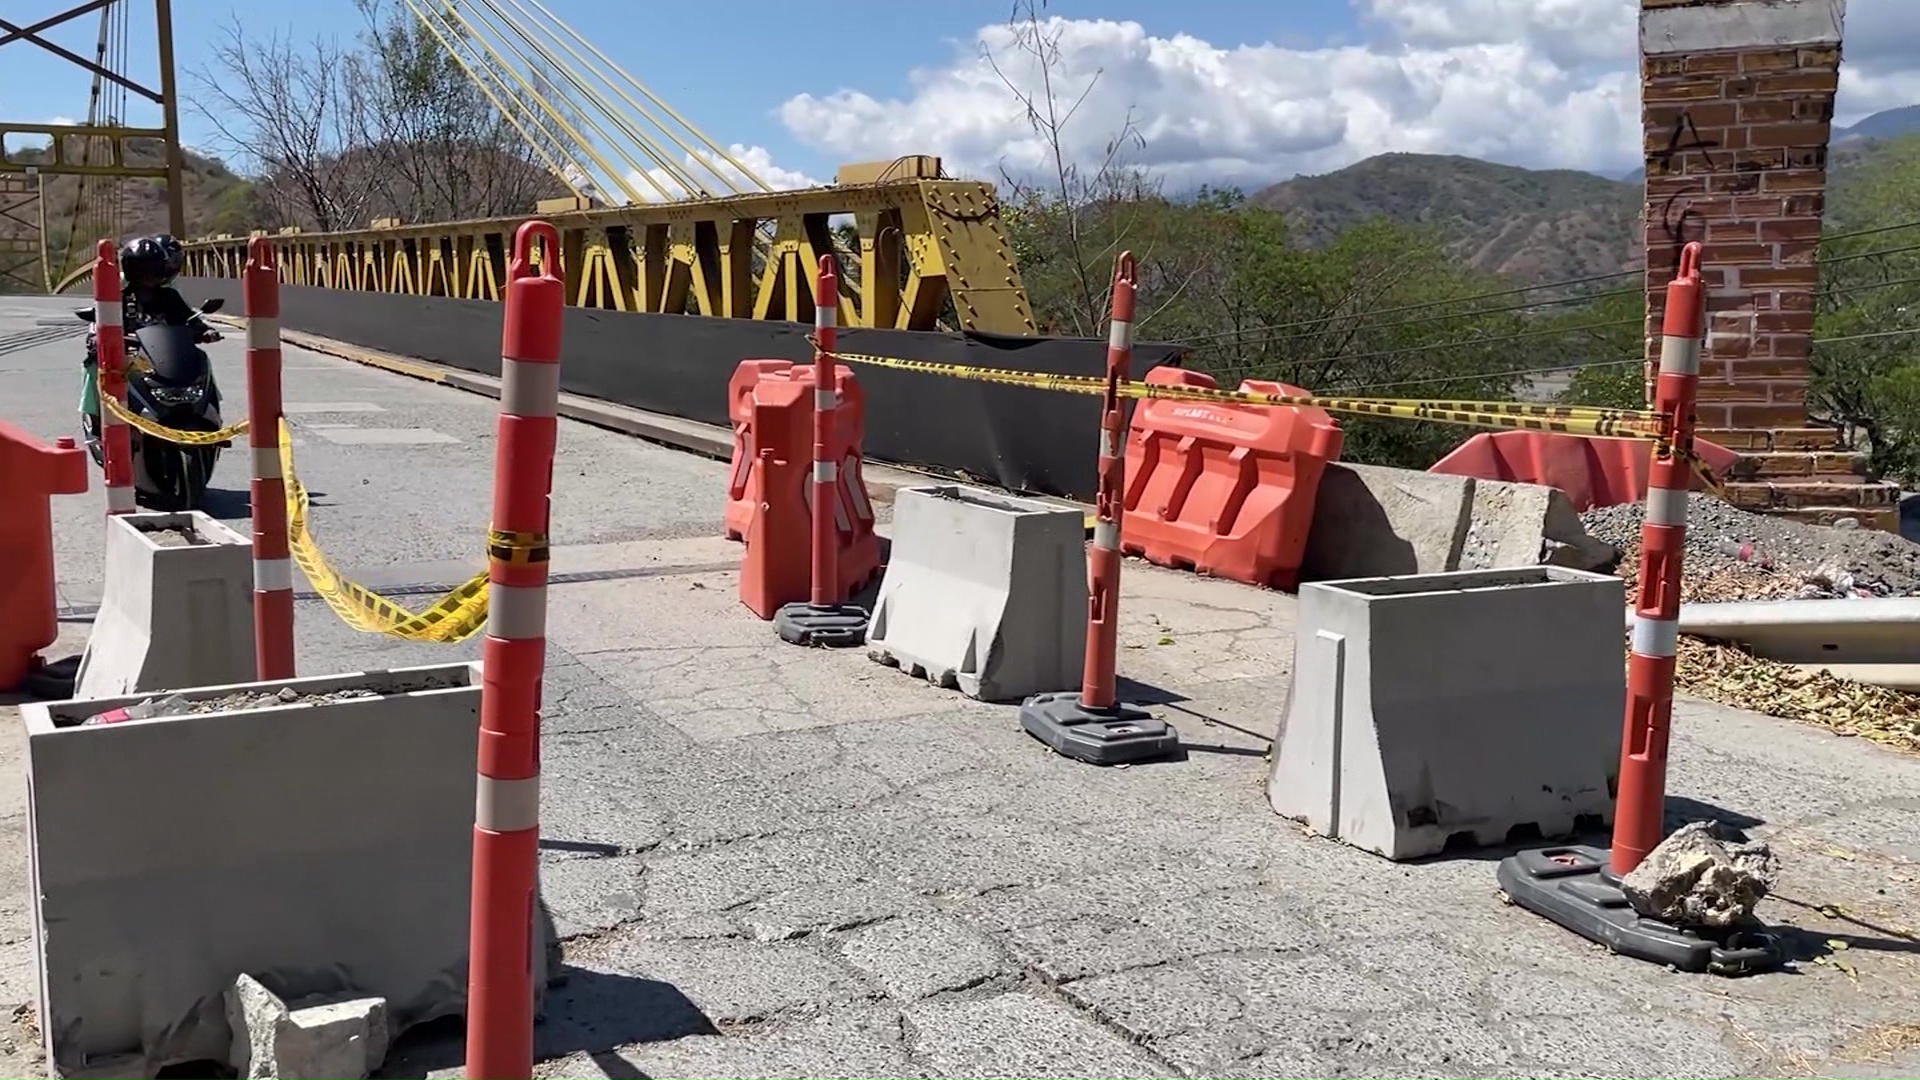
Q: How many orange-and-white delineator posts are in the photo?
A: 6